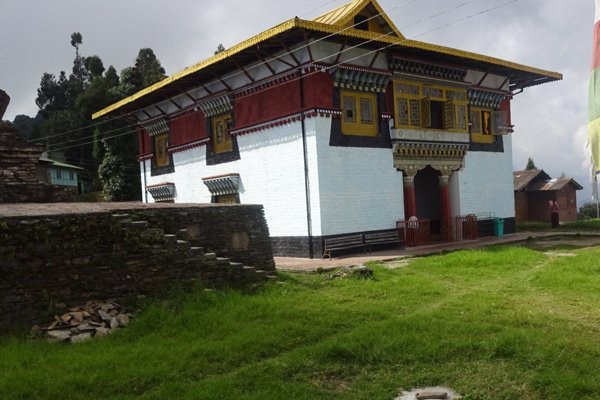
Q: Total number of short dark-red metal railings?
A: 2